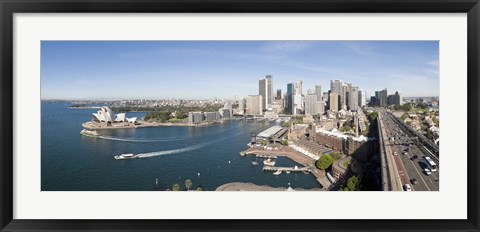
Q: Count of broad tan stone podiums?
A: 1